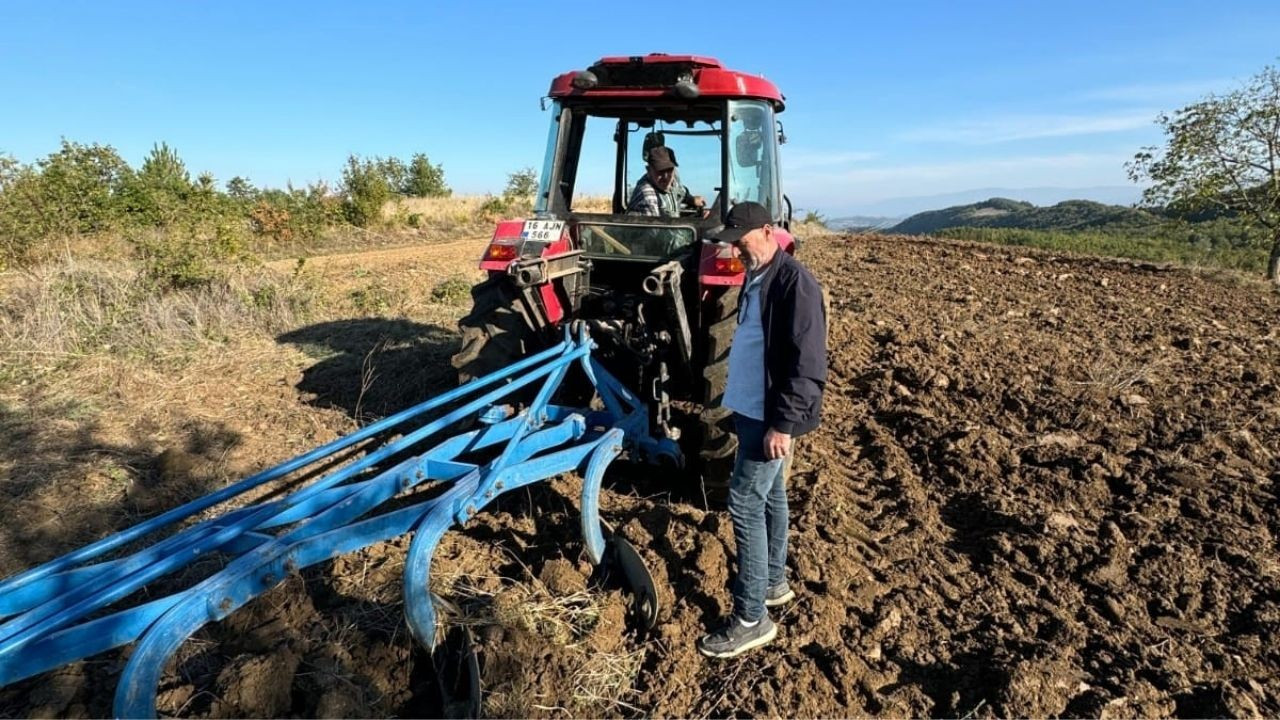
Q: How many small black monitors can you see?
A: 0